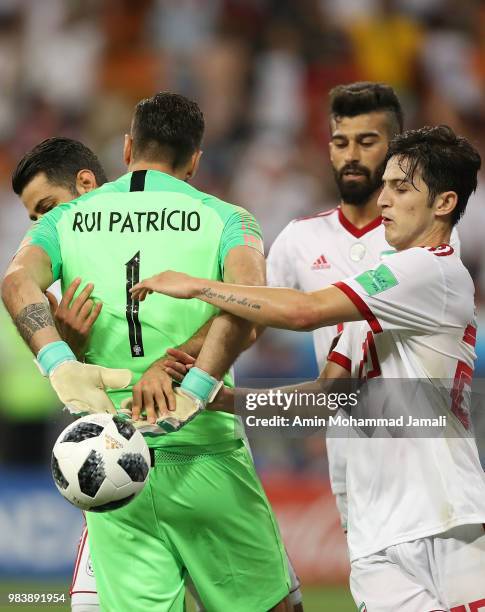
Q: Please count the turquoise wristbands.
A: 2